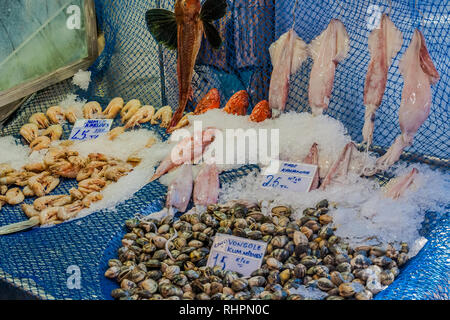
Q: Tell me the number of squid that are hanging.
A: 4